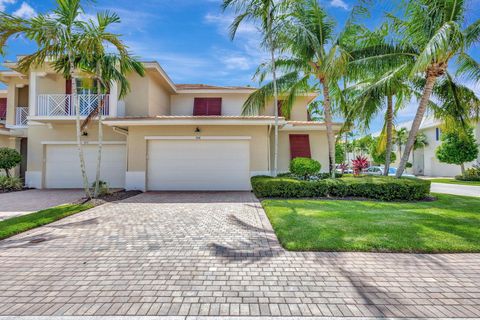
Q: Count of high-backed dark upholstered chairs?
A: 0